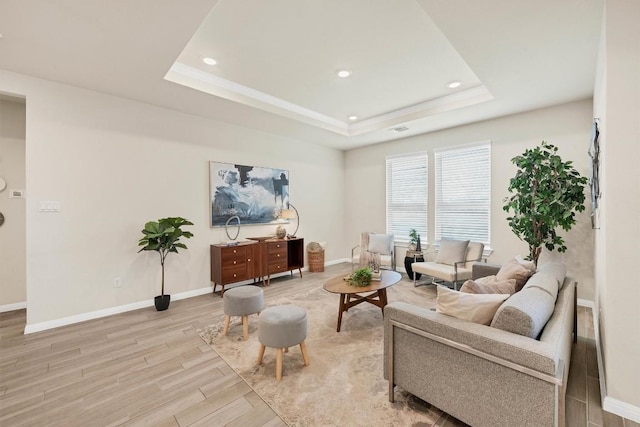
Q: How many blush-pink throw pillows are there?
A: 2